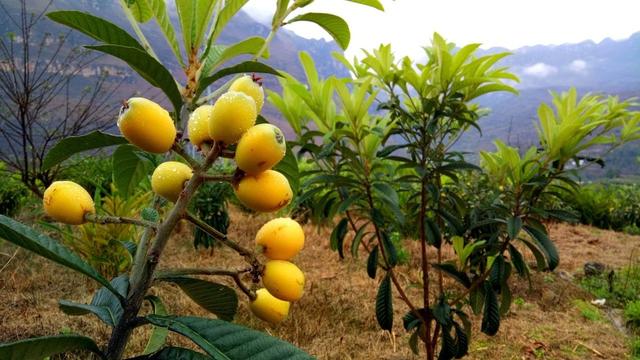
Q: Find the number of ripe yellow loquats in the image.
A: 11